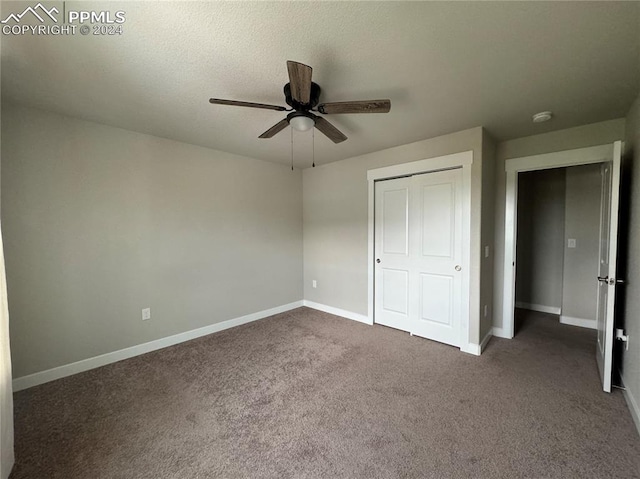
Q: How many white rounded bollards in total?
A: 0